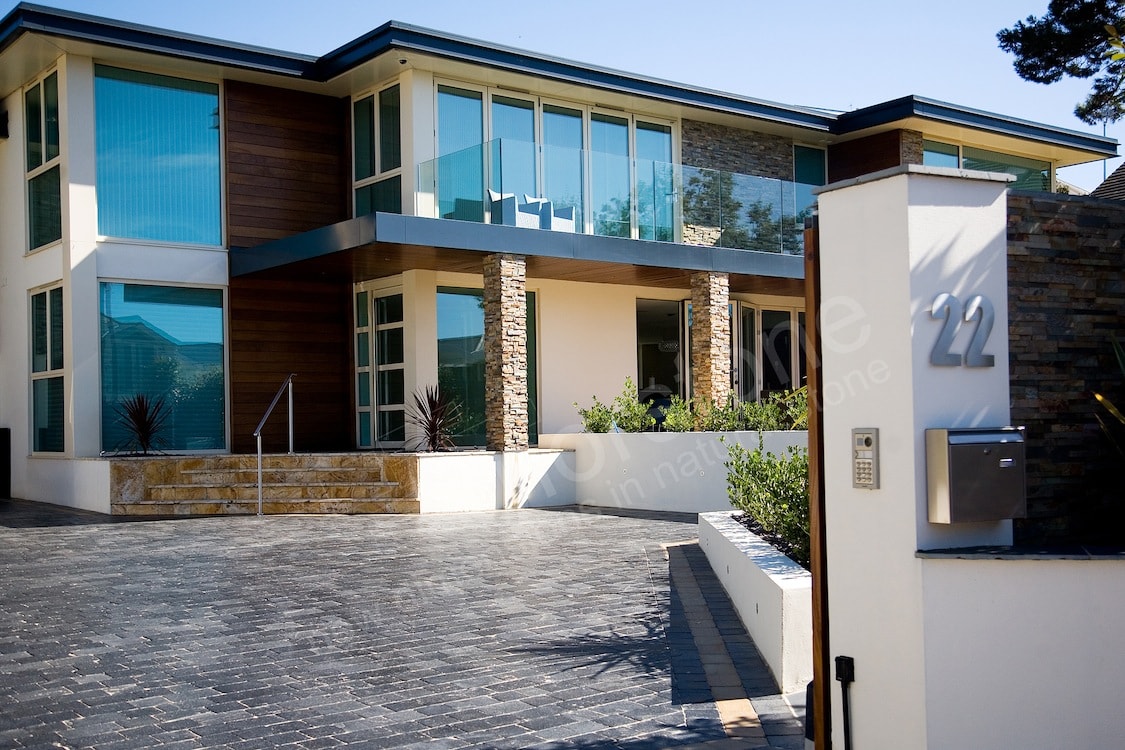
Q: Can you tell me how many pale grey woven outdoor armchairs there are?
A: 2